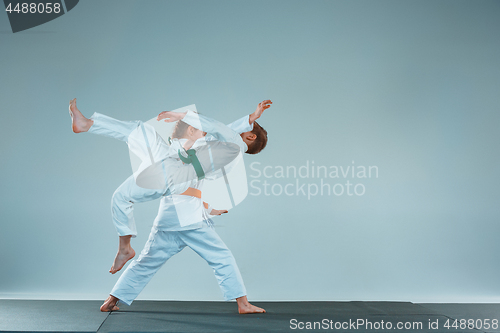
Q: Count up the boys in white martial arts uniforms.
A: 2